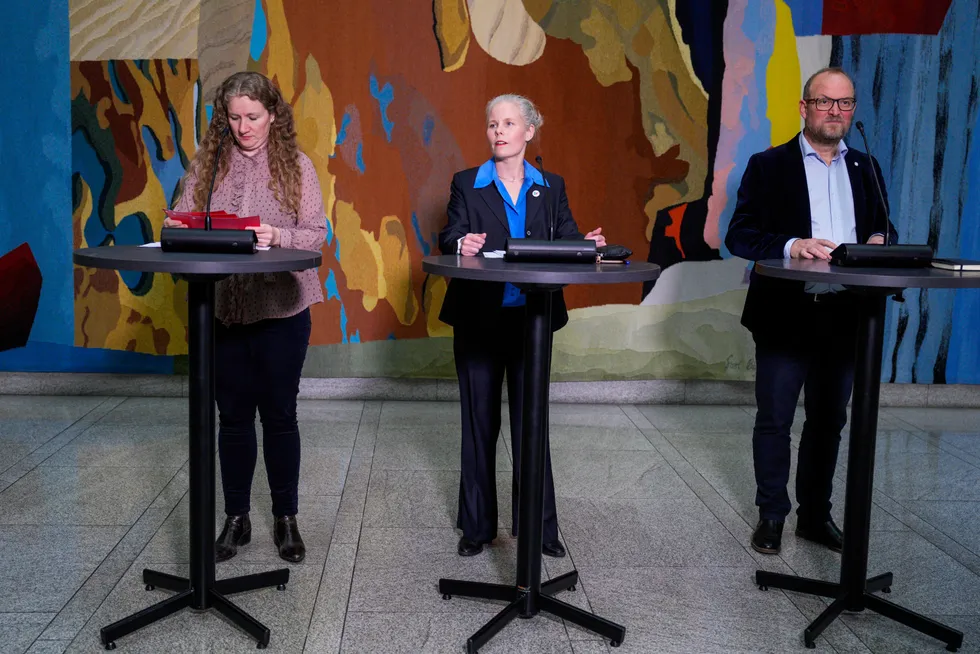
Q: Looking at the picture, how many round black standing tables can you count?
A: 3